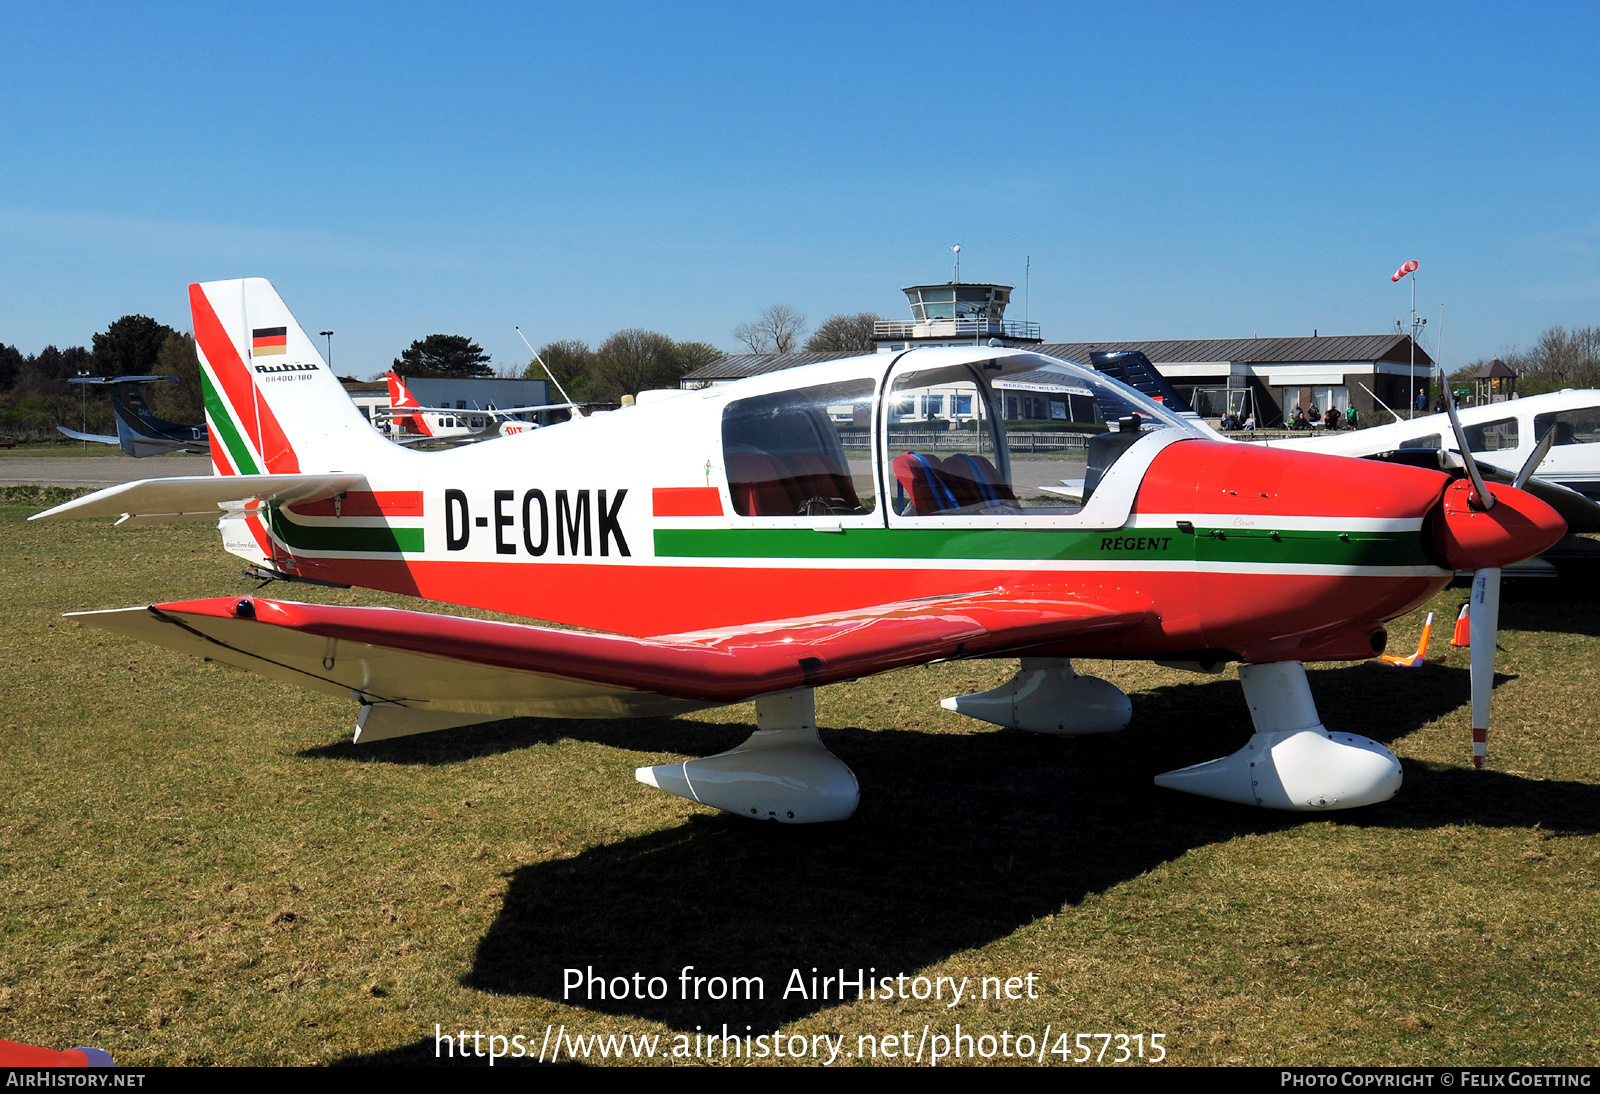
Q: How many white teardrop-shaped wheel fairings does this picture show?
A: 3